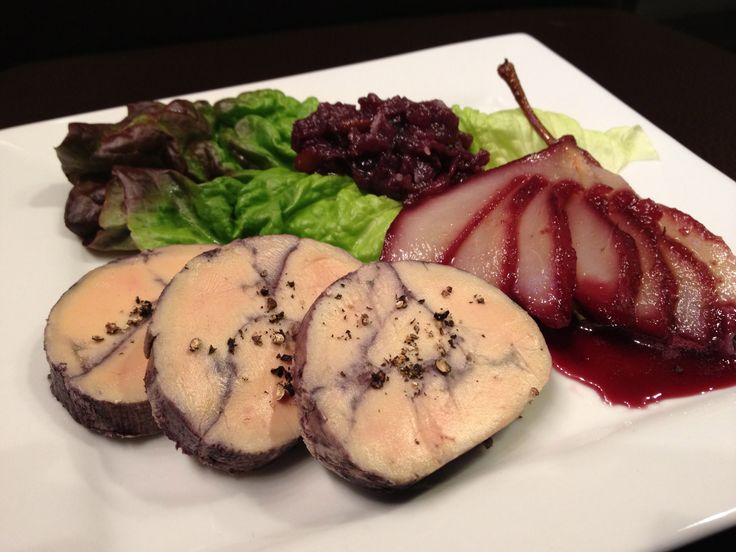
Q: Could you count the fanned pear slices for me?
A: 7